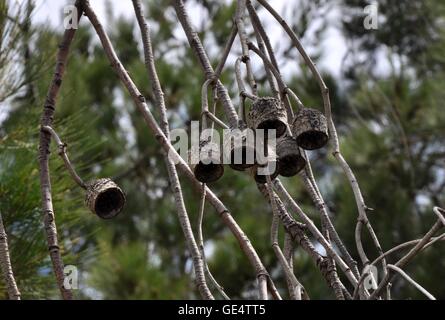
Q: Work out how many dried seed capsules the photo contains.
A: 7